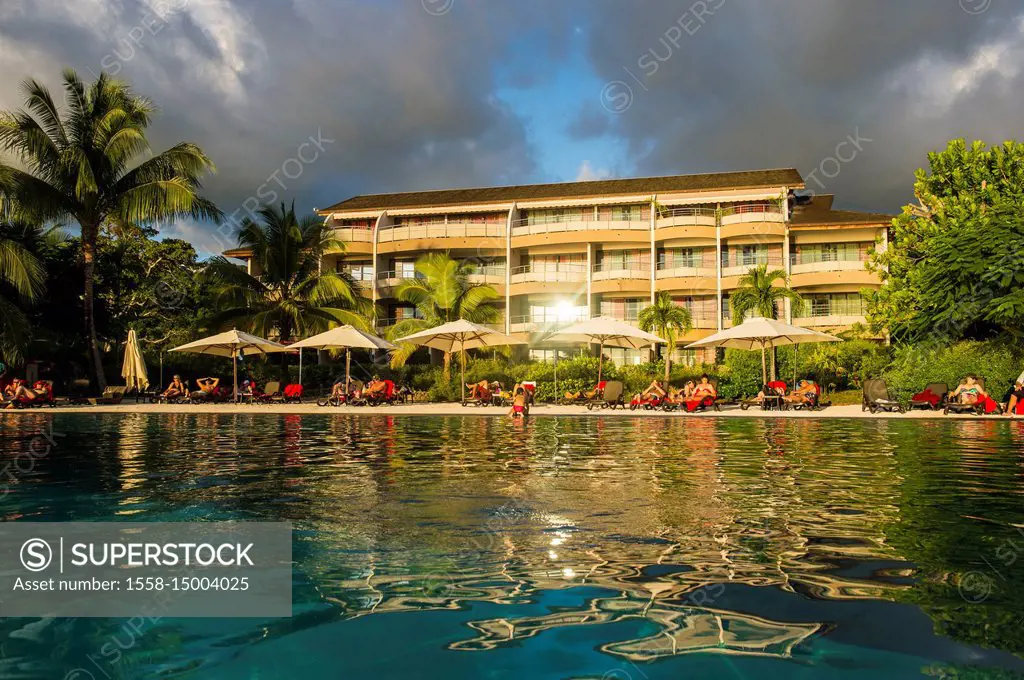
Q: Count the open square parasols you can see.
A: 5